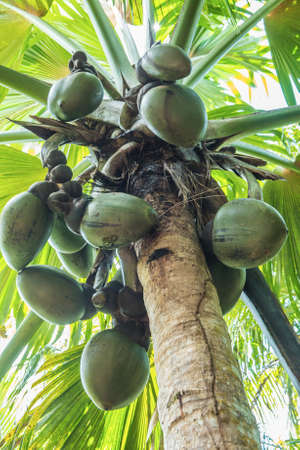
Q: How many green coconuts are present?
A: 11